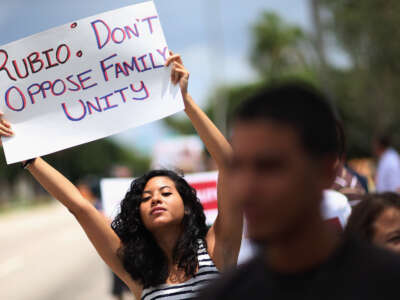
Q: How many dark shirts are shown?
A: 1